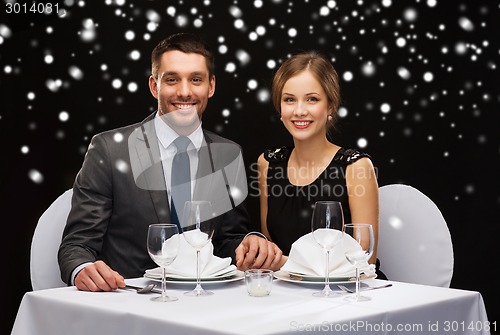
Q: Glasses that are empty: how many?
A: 4